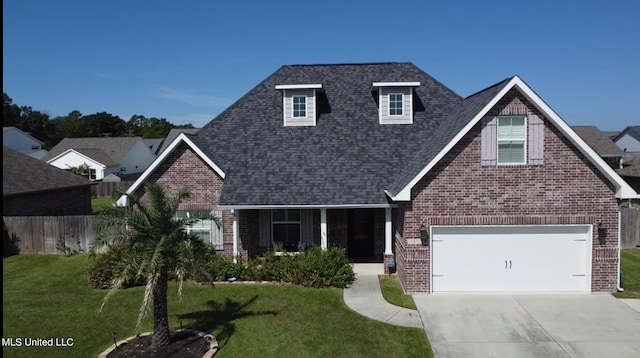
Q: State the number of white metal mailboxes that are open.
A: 0